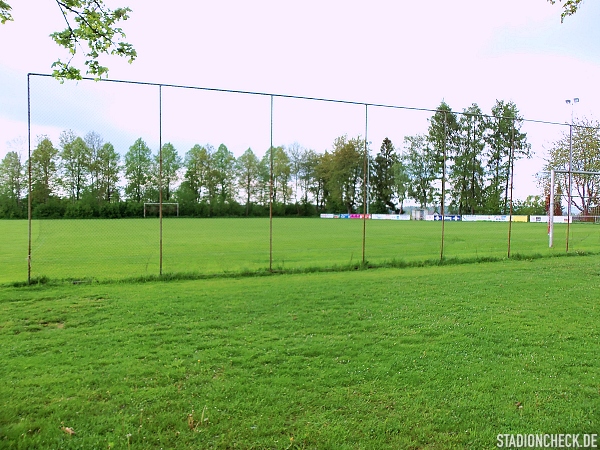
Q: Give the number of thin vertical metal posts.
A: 7